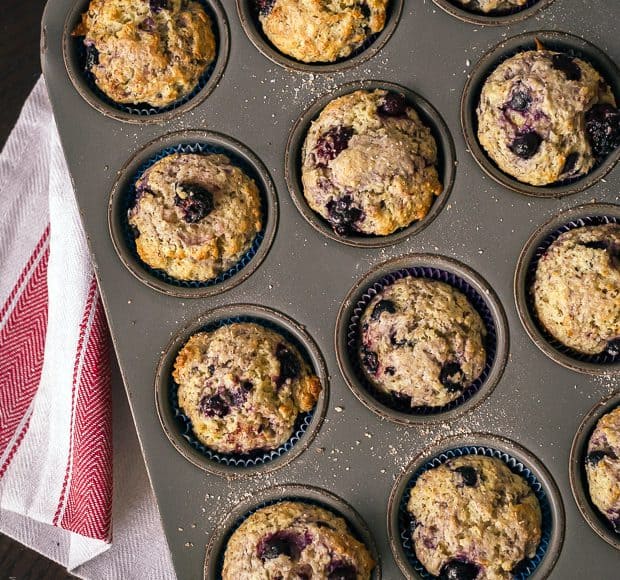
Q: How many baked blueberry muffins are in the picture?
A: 12